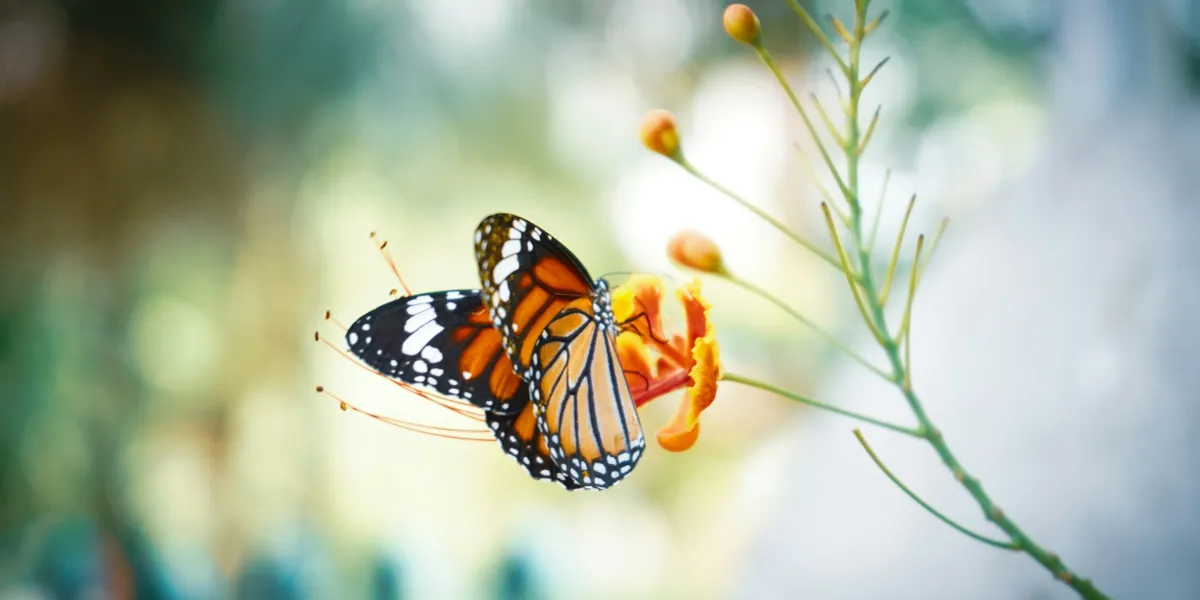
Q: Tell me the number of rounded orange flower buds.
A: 3